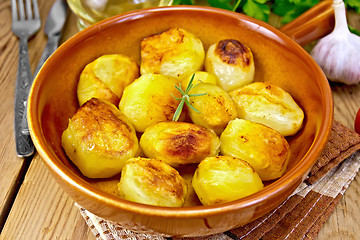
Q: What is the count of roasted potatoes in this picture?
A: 12